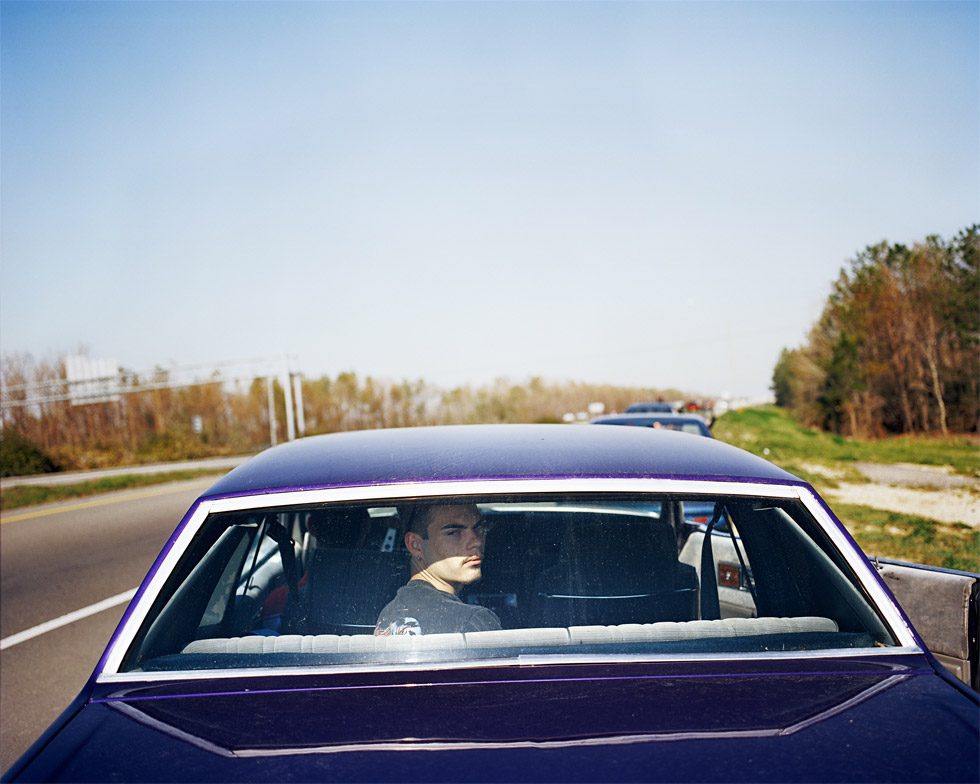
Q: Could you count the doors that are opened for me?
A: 1